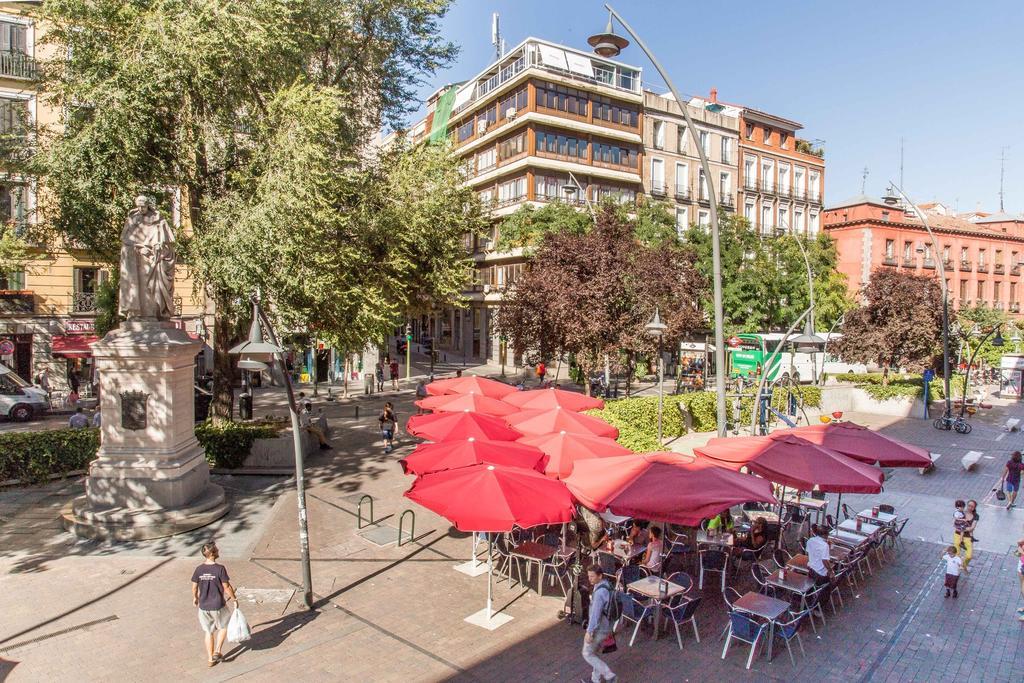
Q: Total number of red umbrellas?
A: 11